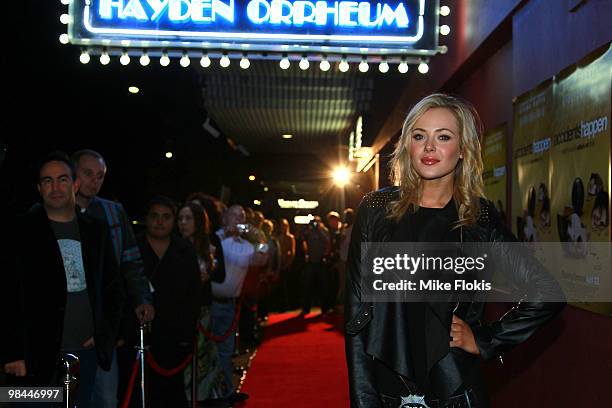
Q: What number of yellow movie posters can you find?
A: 3